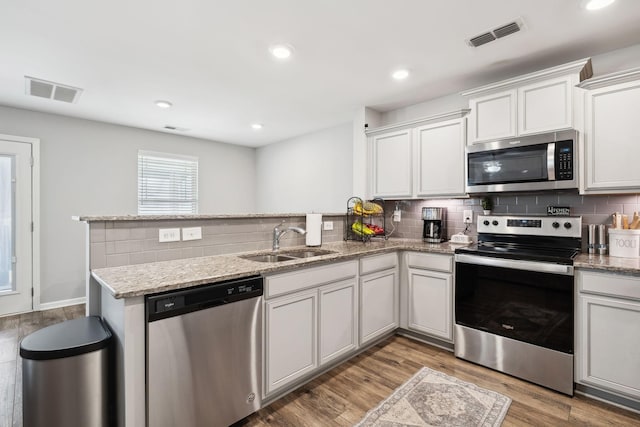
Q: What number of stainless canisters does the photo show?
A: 2